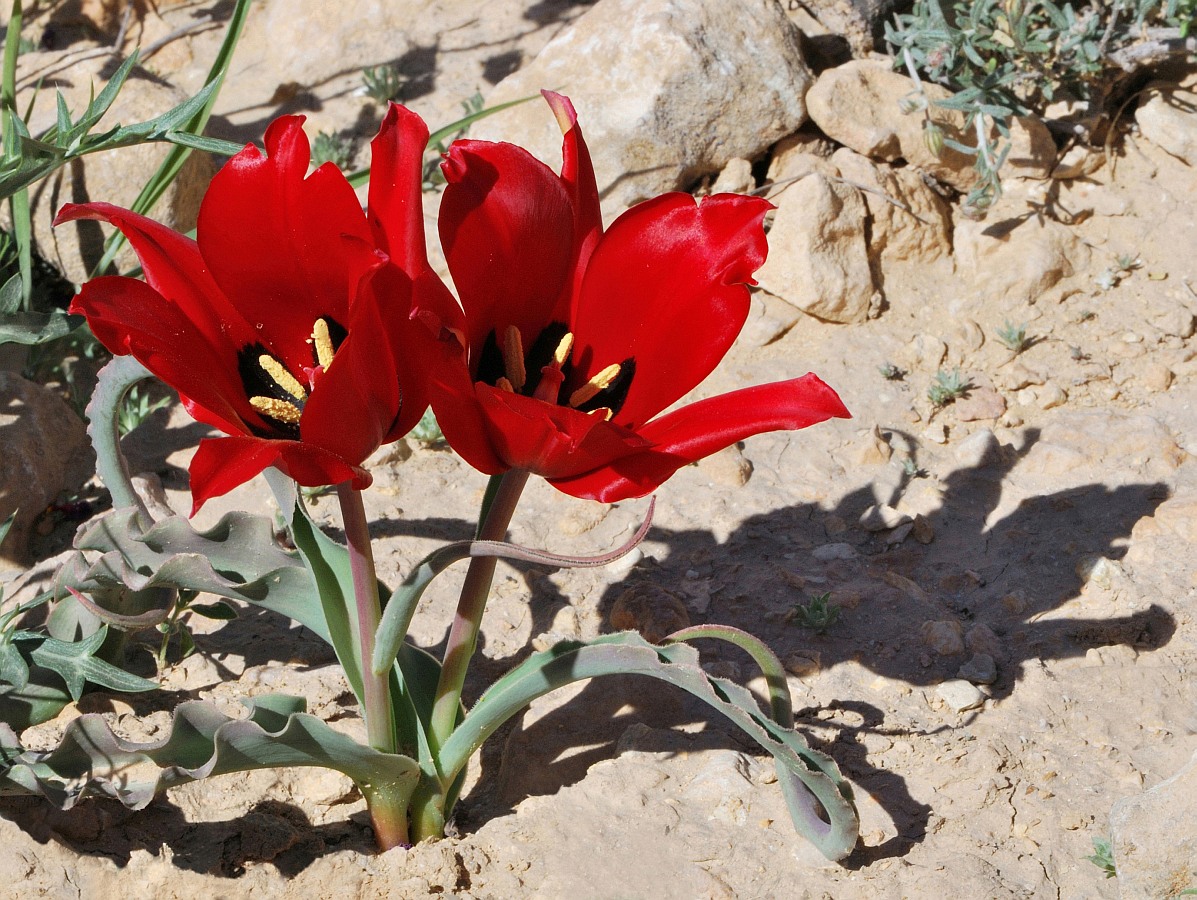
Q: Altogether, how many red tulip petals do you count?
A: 12